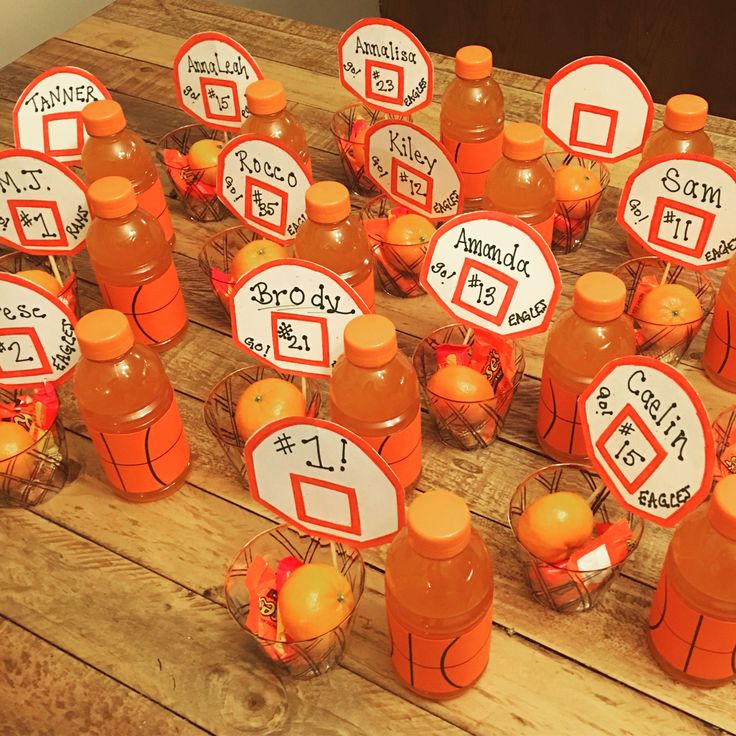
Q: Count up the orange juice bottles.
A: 13